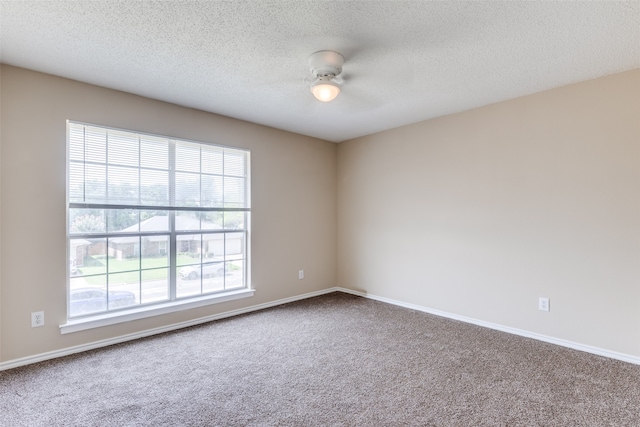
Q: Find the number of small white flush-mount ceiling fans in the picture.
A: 1